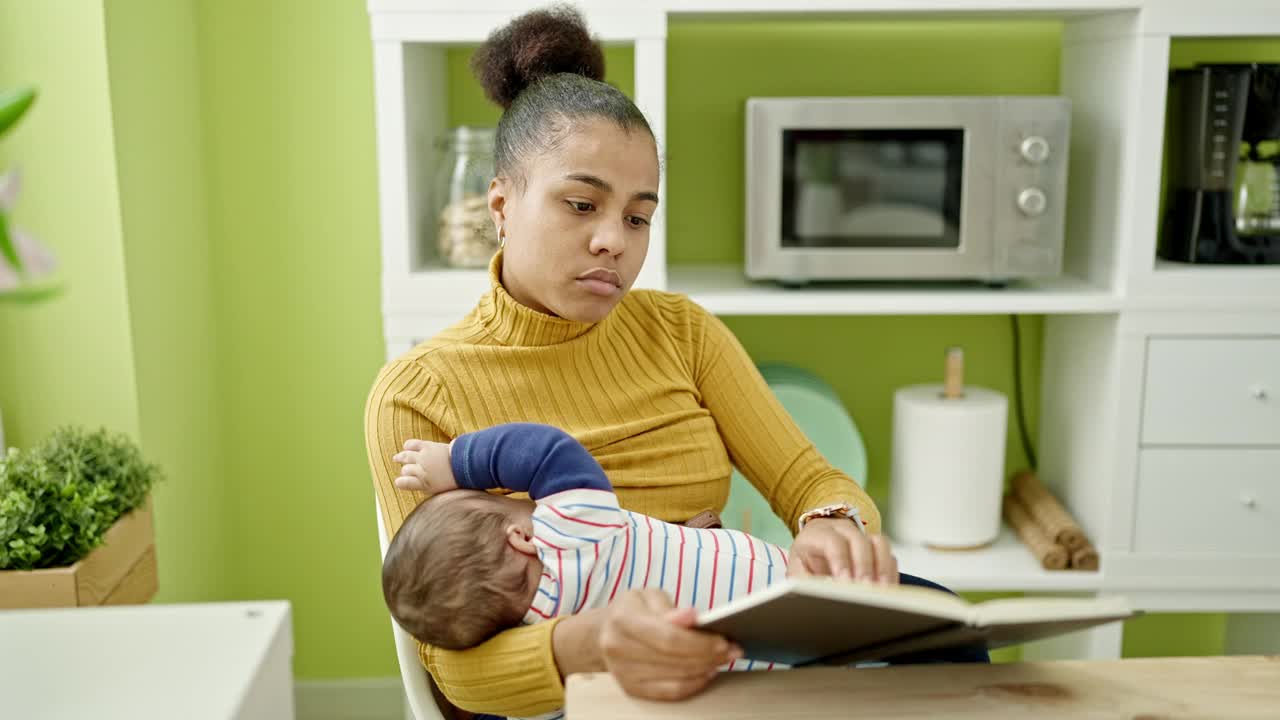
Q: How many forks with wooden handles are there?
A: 0